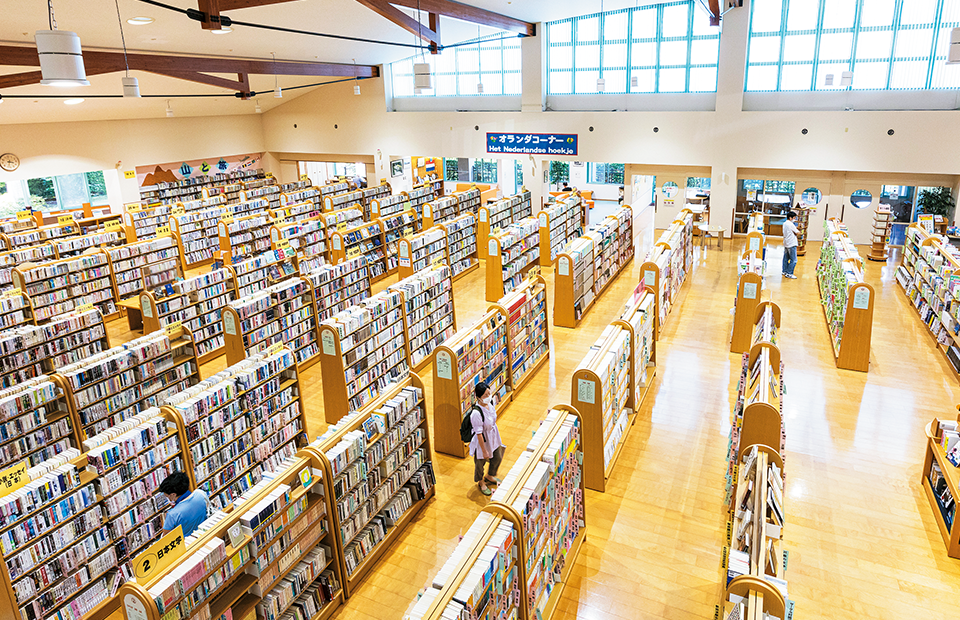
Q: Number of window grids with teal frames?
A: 3